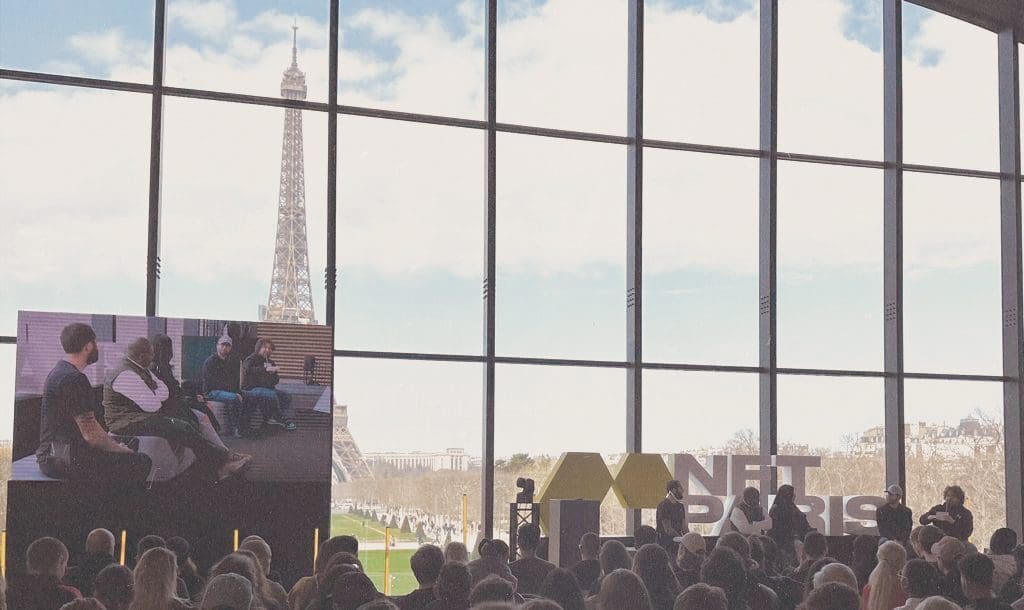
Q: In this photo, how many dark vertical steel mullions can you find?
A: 7